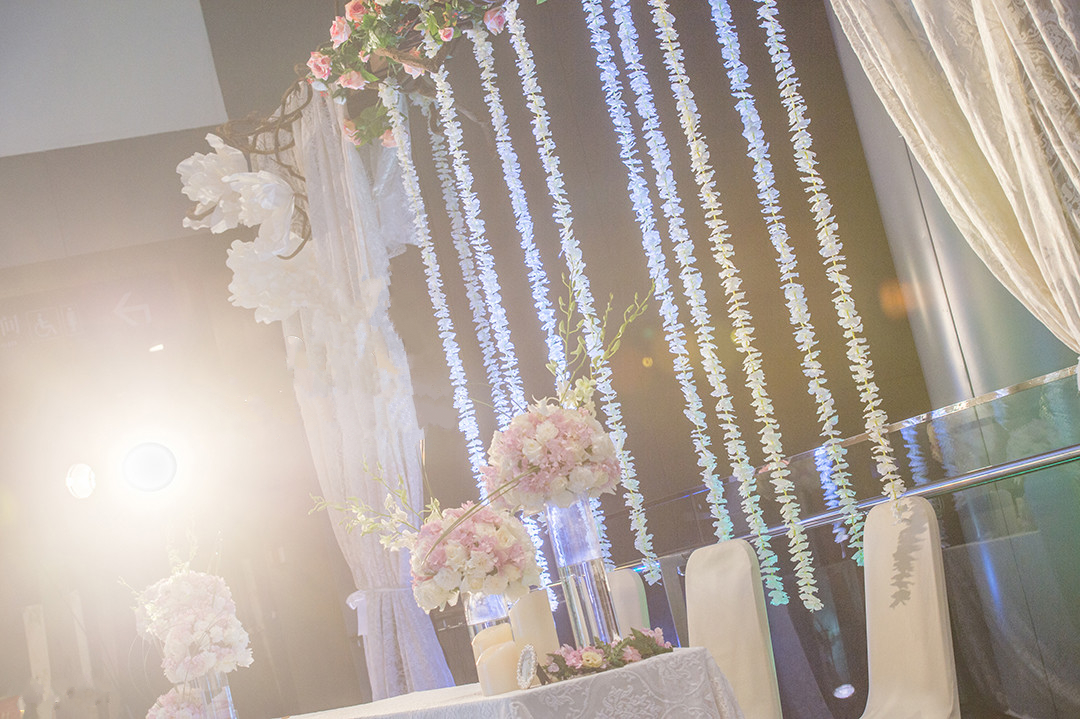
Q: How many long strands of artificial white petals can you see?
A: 10